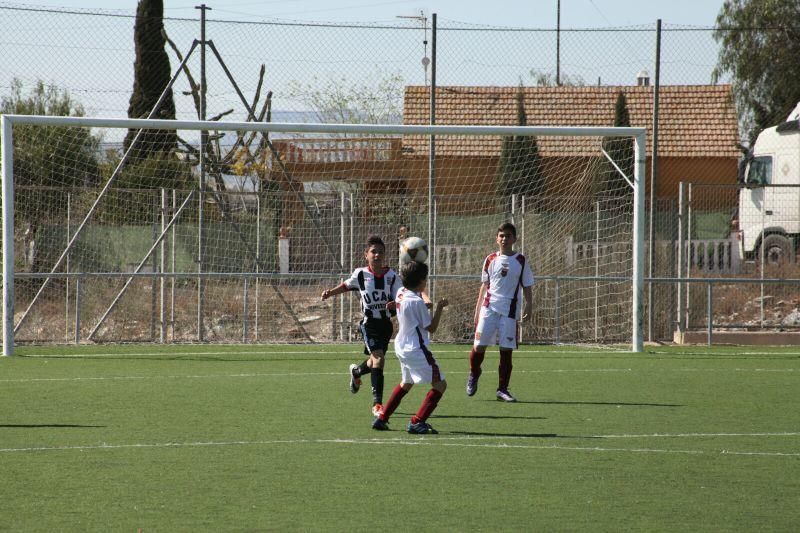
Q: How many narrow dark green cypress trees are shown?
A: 3